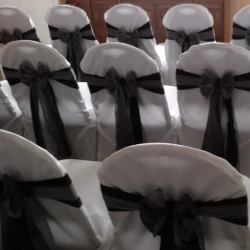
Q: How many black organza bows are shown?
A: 10